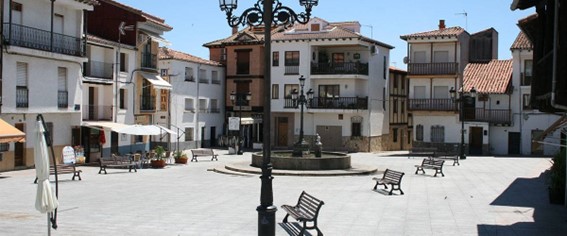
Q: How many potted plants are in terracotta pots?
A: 2